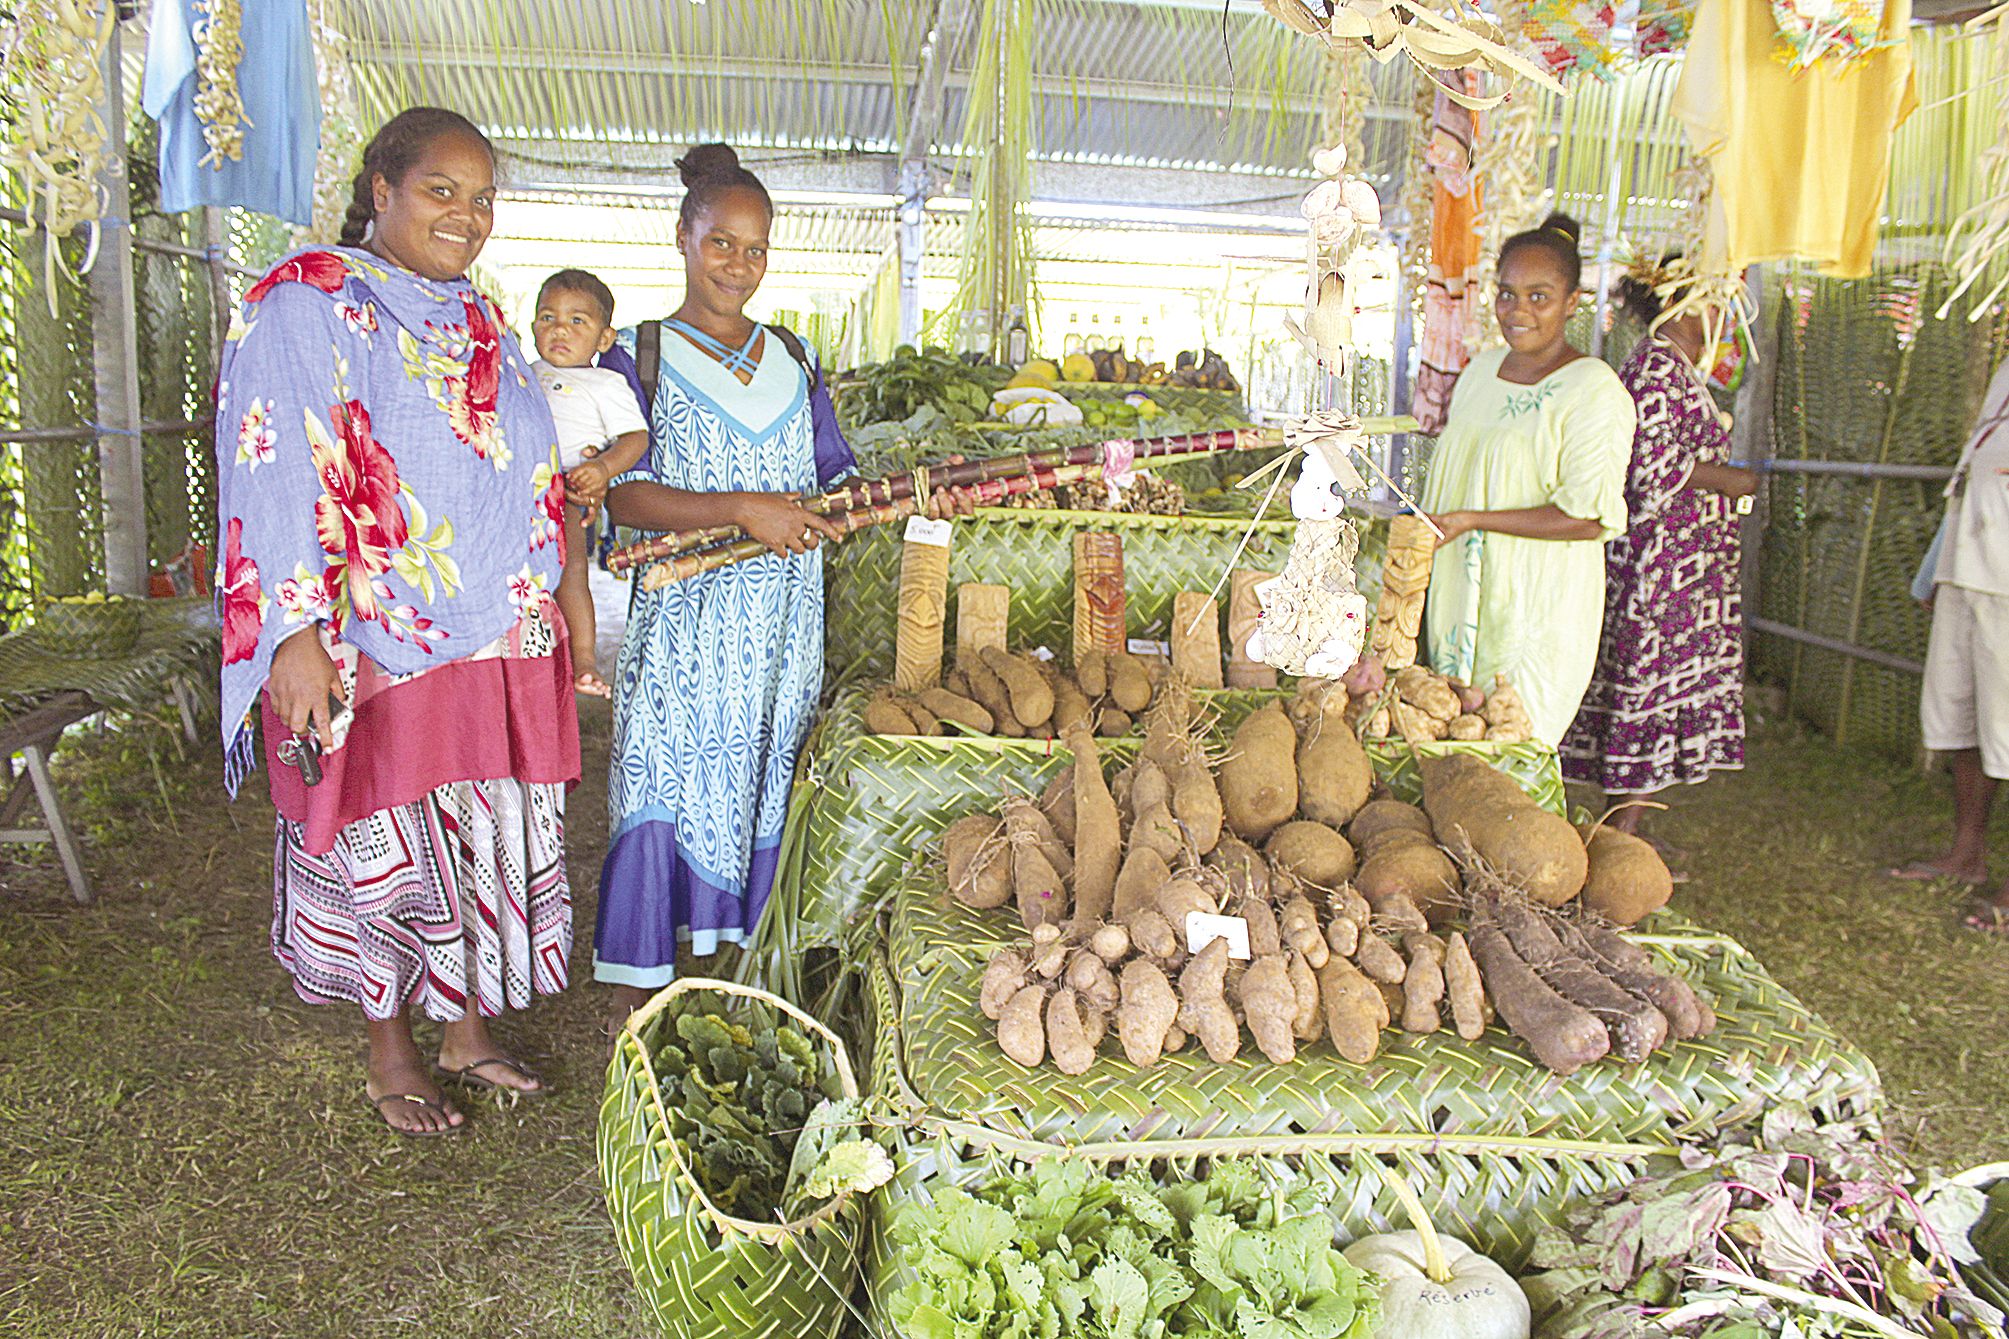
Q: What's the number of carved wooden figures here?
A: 6